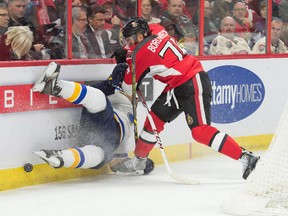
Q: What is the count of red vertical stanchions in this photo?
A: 4